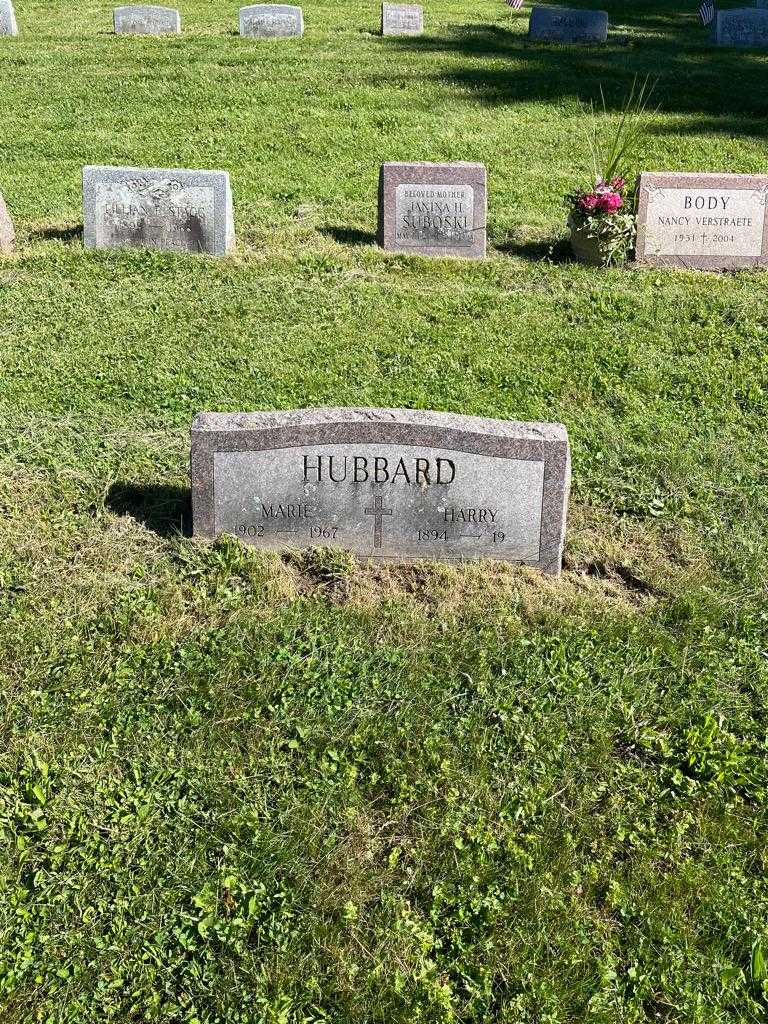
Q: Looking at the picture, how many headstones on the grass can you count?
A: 11